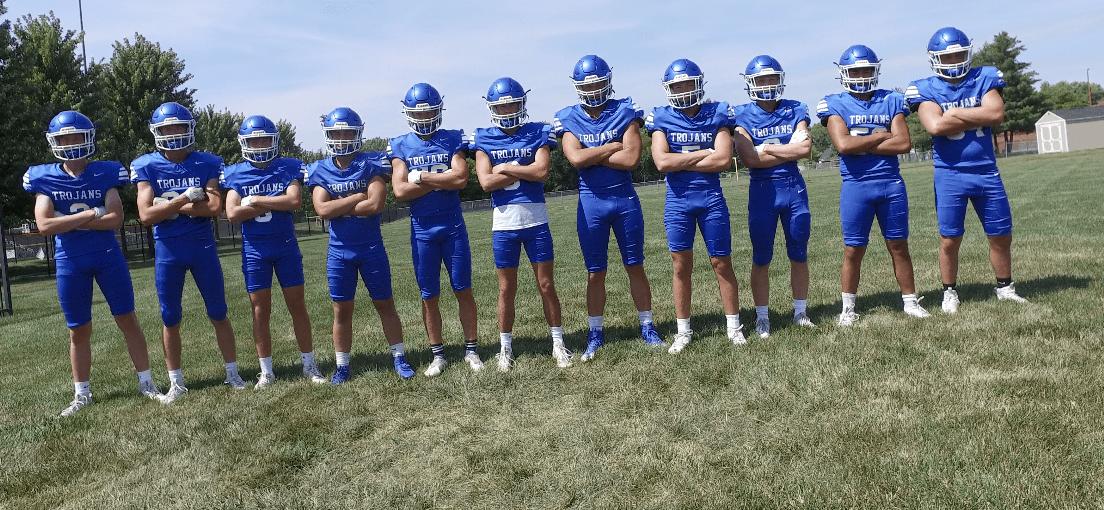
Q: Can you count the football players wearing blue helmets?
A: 11